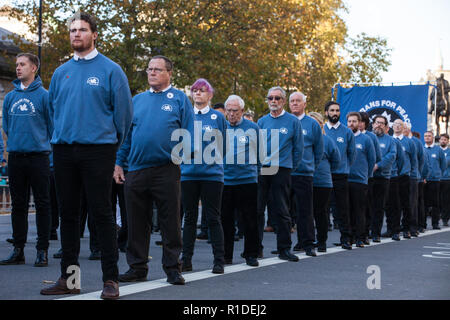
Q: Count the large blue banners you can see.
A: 1